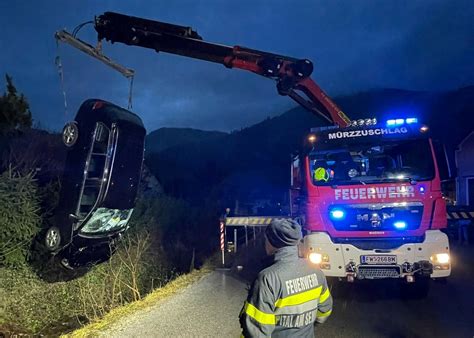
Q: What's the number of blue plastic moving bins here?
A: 0